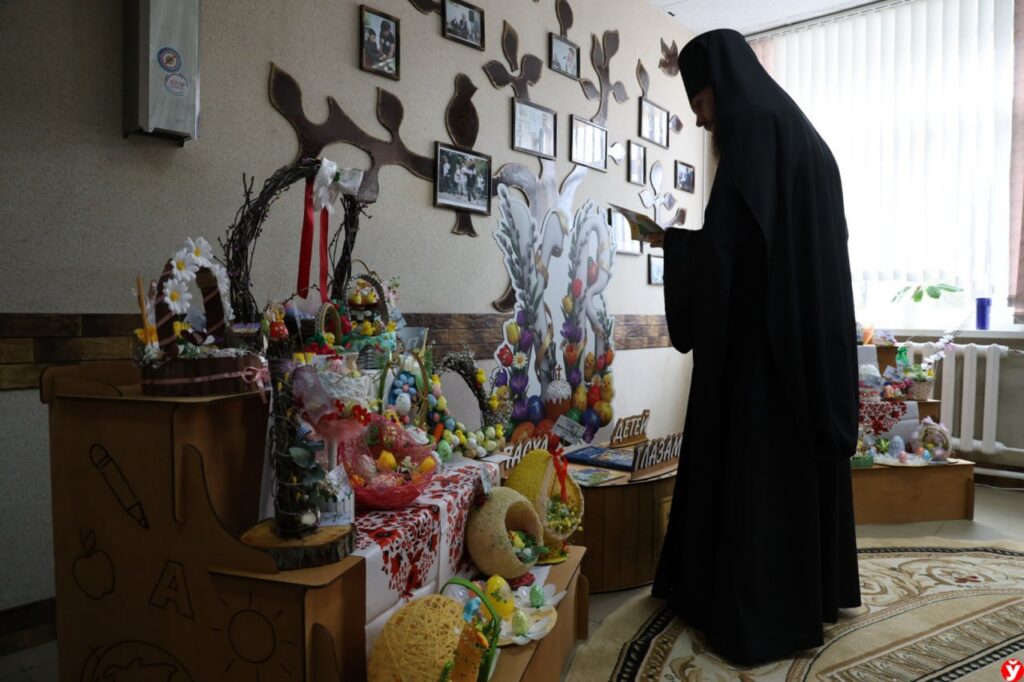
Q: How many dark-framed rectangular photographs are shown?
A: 11